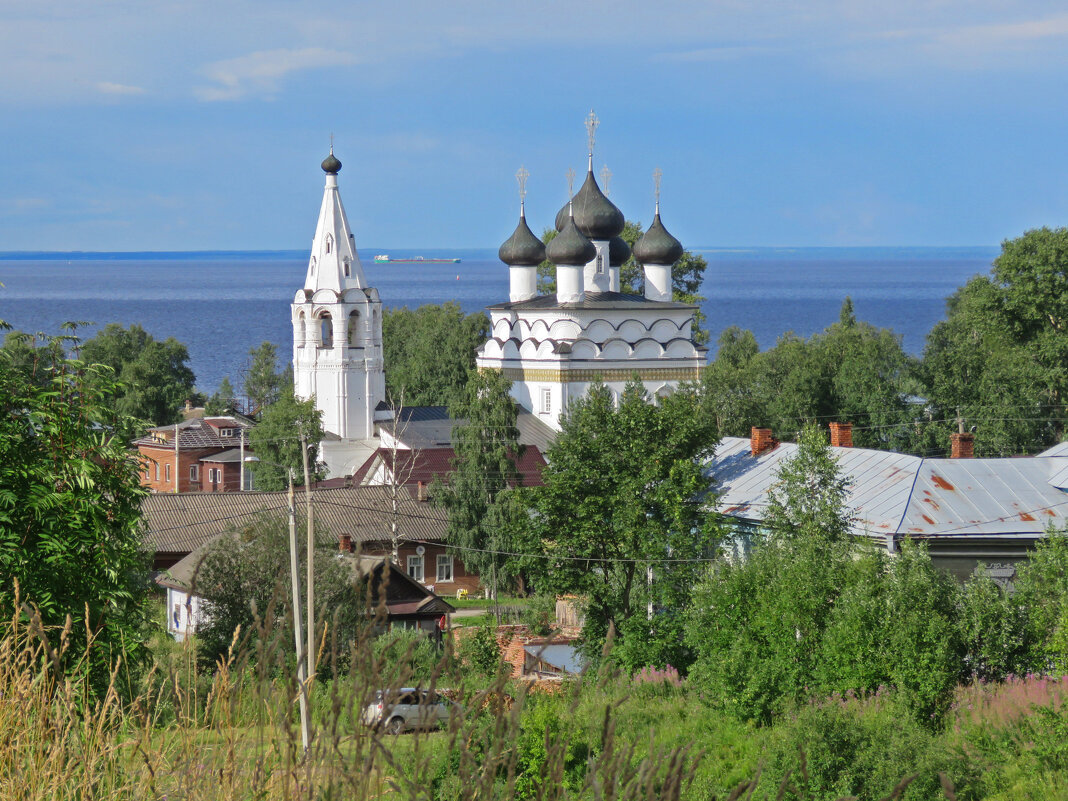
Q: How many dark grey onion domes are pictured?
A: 6